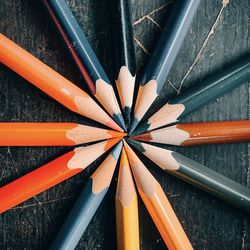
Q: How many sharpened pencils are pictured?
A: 12